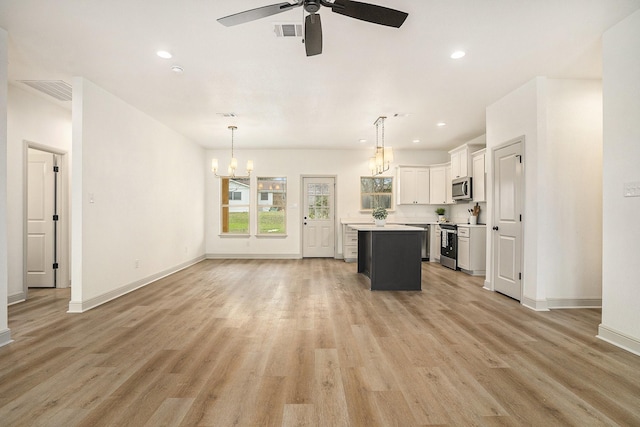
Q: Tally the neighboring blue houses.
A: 0